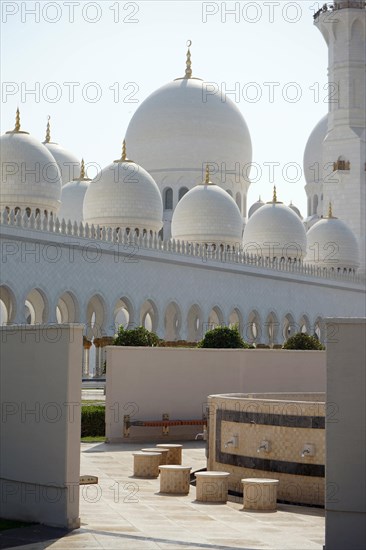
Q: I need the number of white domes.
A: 11